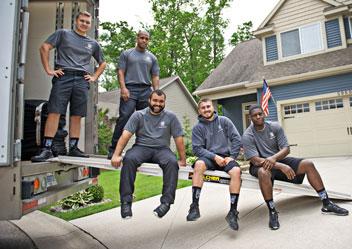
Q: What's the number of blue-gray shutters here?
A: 2